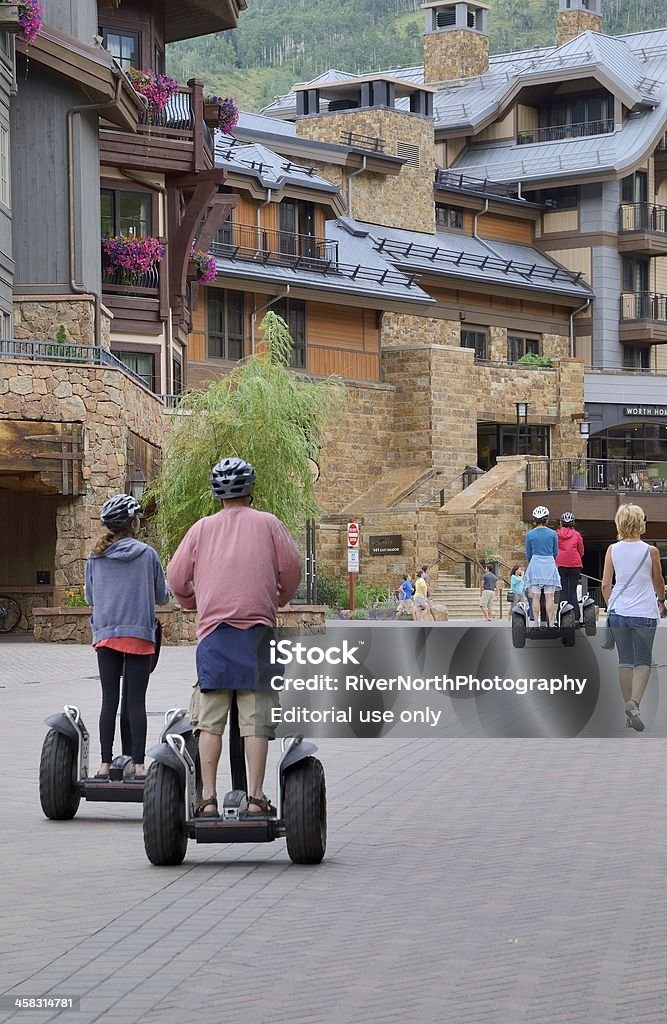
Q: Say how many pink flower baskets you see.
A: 5